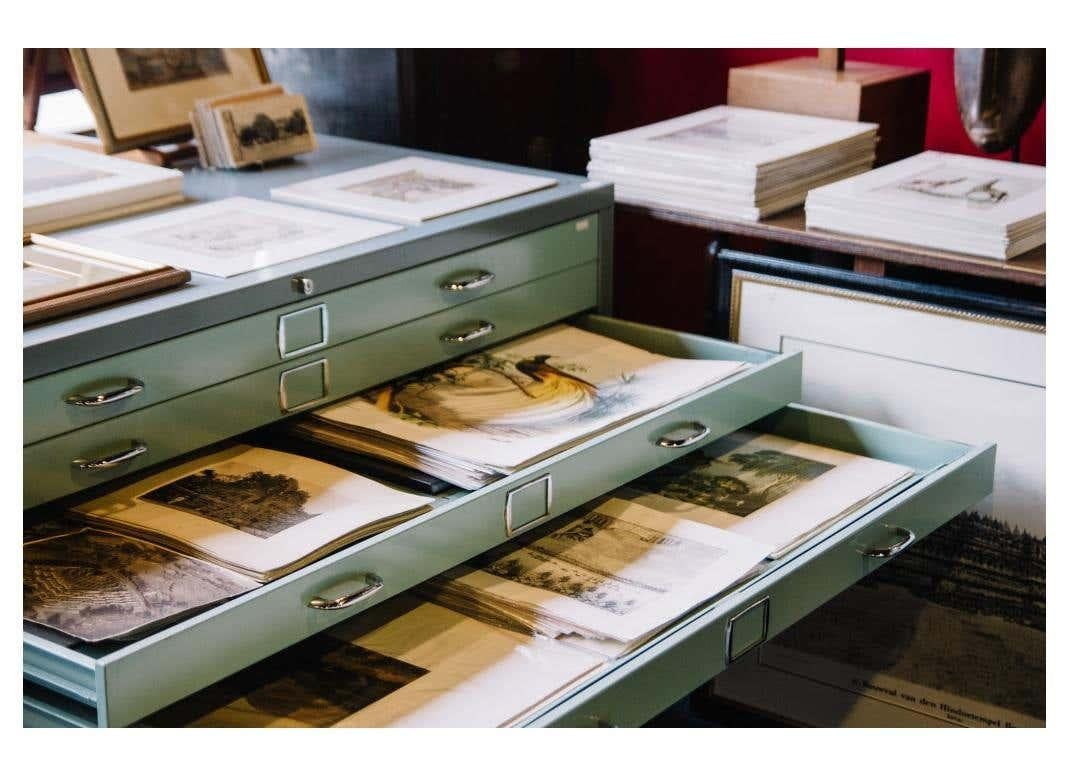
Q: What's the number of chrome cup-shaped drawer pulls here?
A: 7